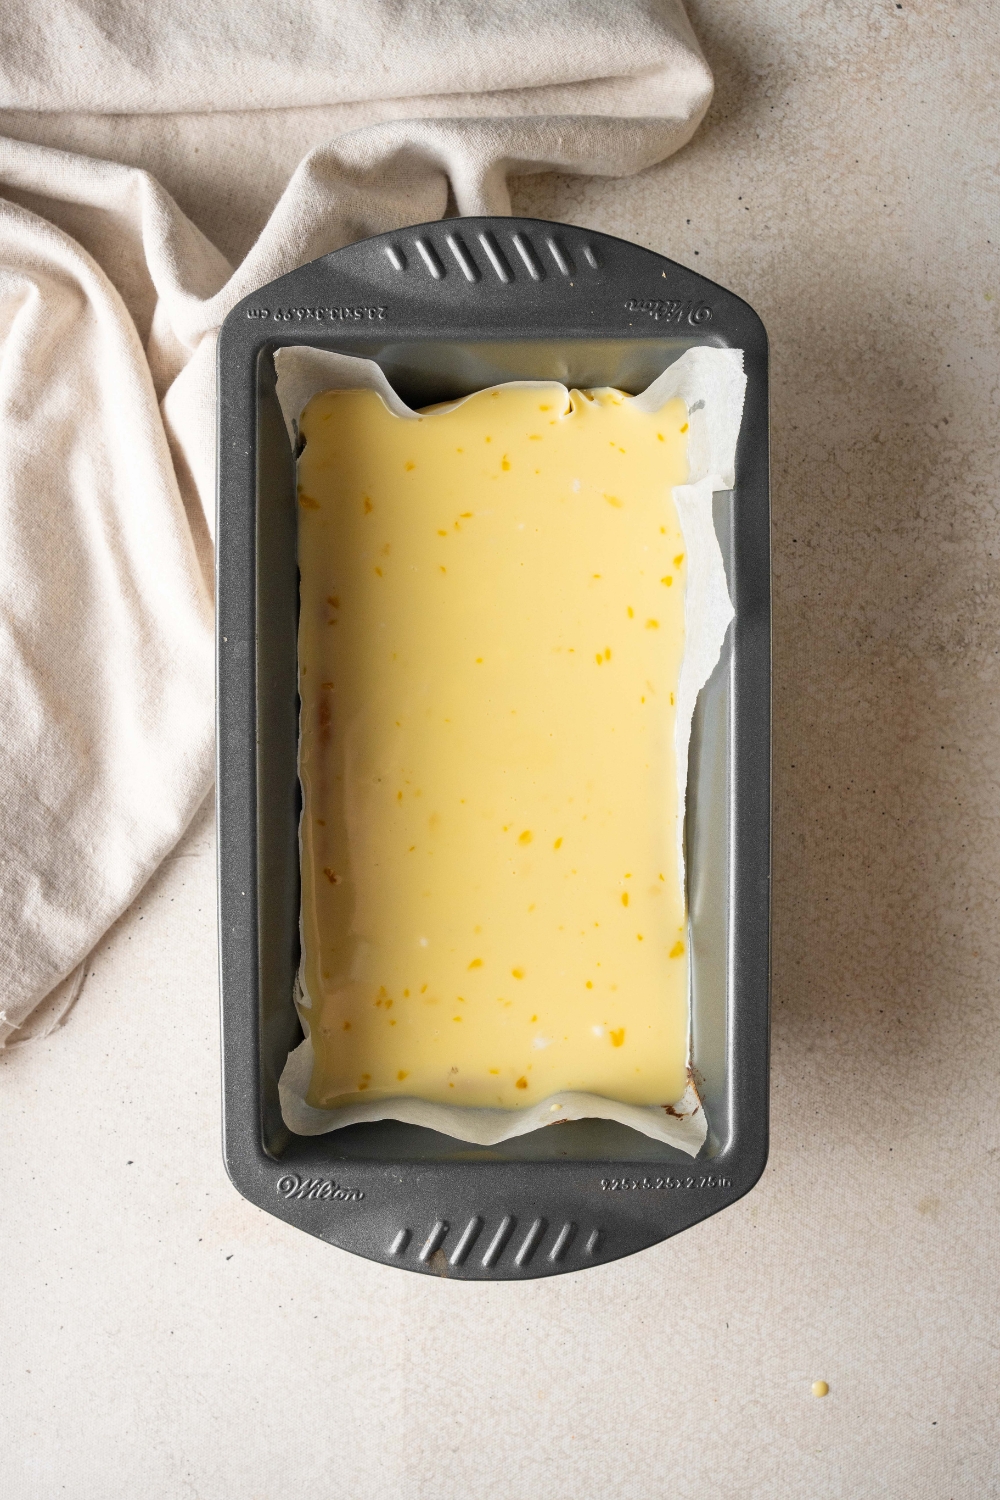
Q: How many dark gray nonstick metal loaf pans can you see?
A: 1